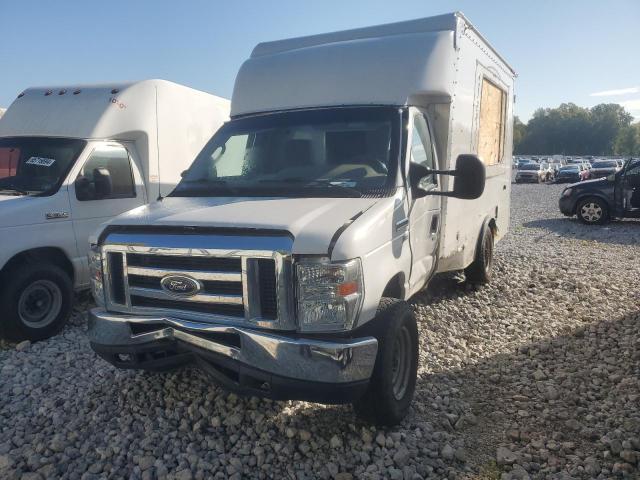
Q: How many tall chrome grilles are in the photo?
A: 1